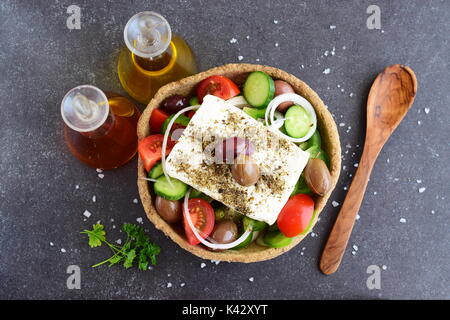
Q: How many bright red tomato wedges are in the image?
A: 5